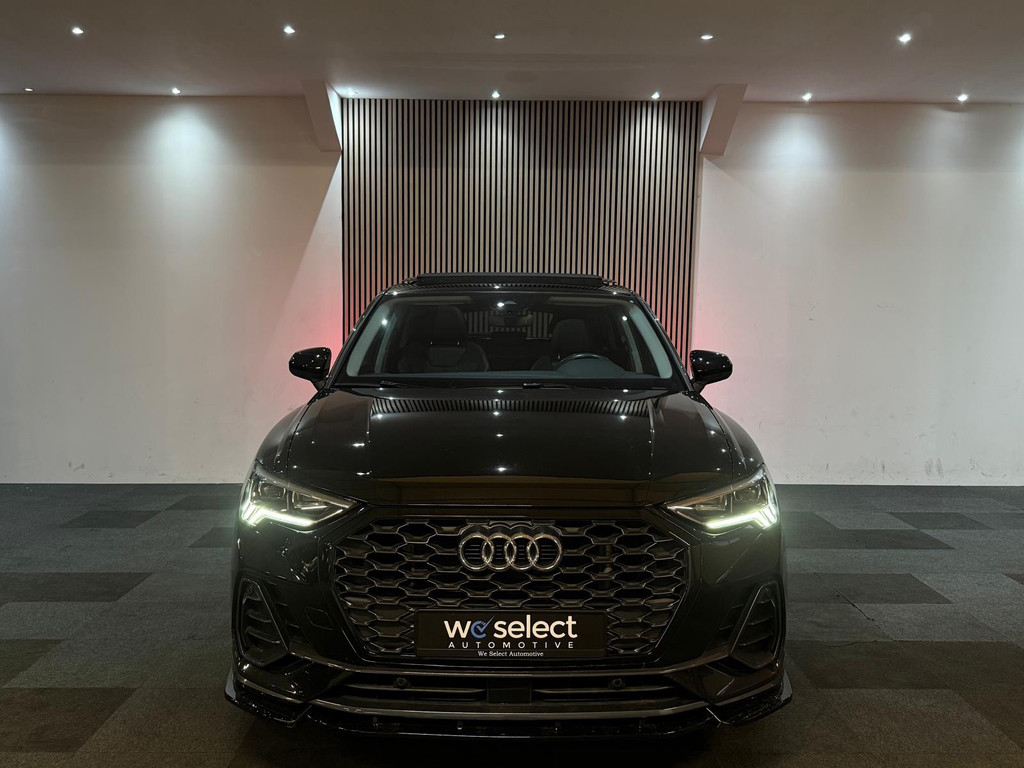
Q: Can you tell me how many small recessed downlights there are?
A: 12